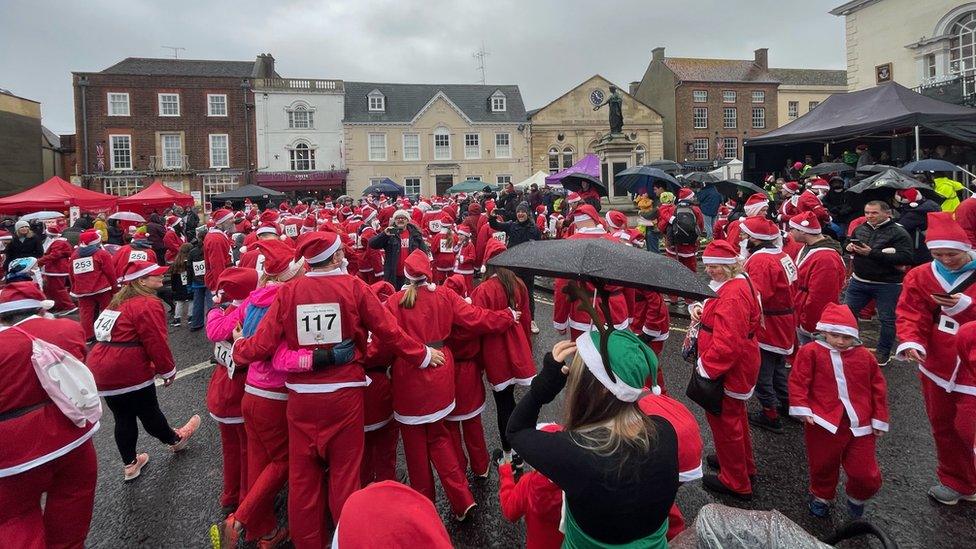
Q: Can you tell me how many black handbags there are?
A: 1